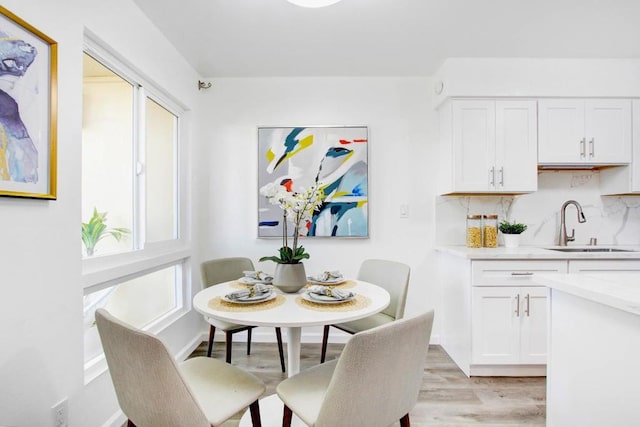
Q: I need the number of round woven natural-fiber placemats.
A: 4